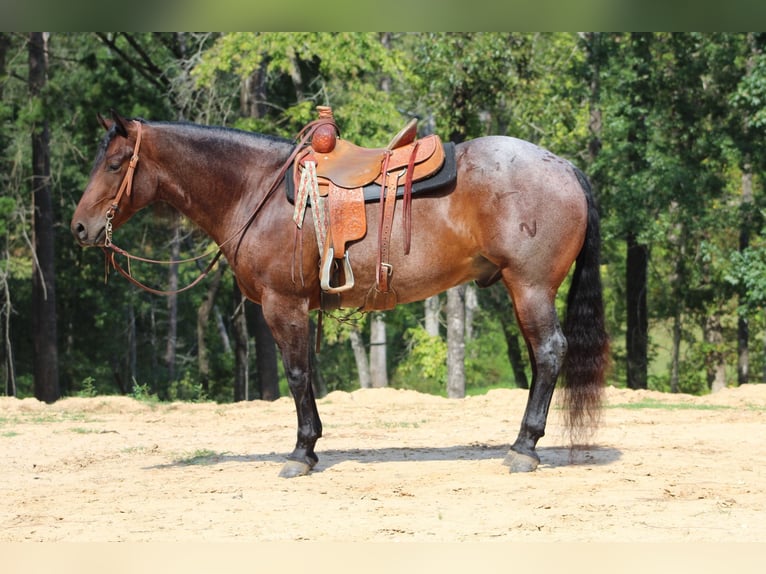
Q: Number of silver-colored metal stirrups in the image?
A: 1